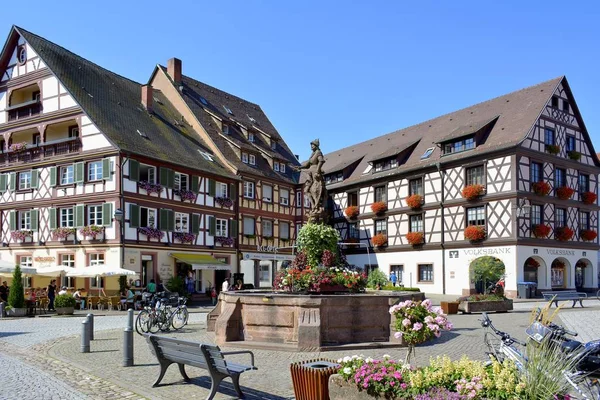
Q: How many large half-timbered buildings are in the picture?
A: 3